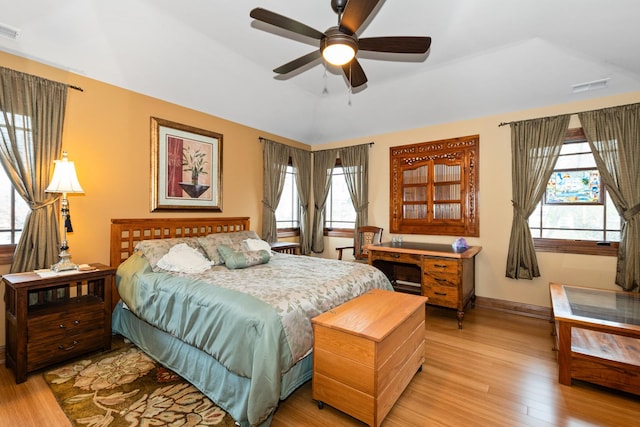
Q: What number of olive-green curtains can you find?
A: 7